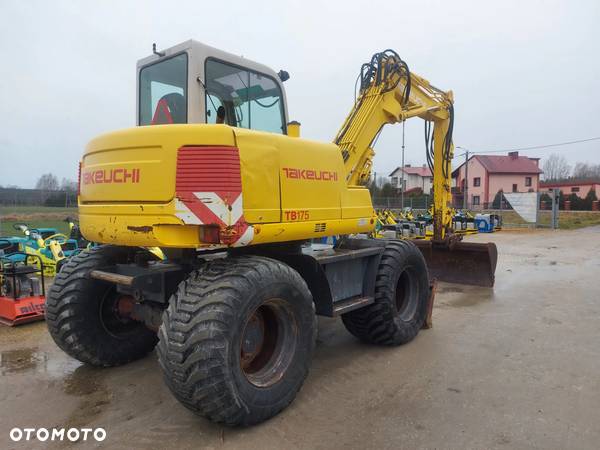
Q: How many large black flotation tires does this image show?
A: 3